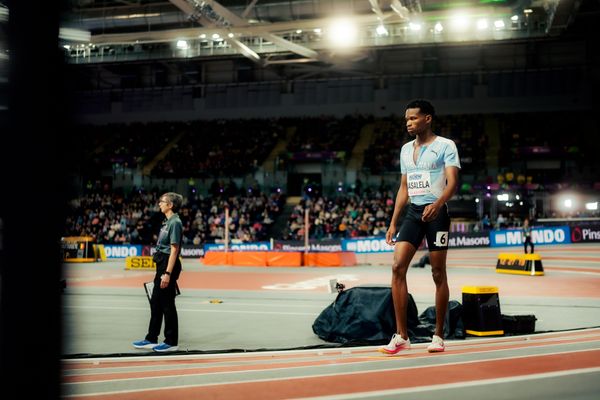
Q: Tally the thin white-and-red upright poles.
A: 2